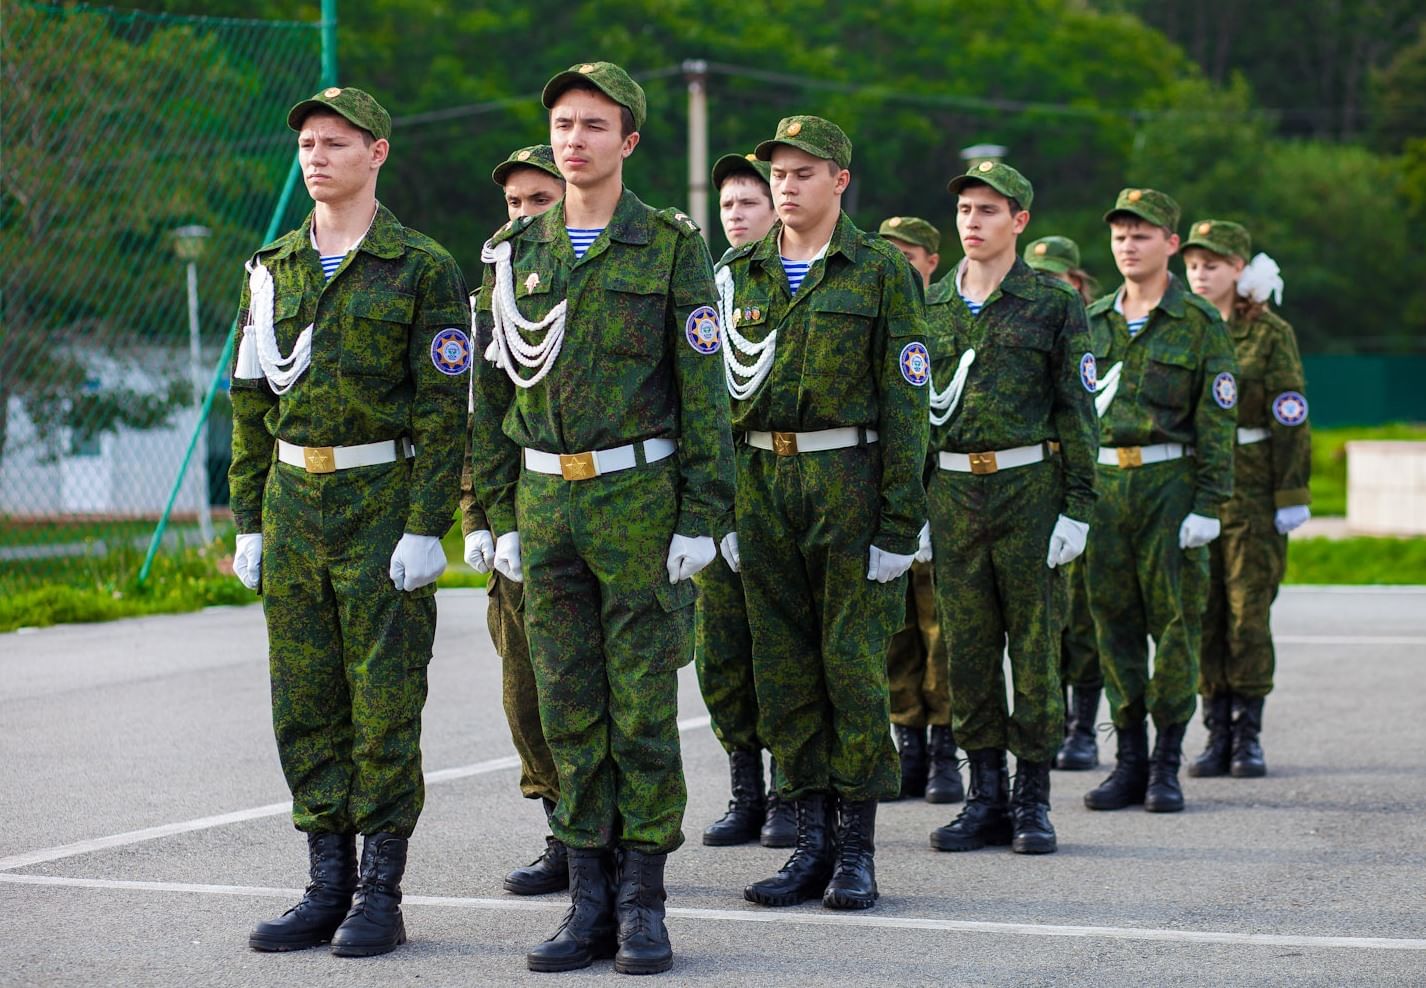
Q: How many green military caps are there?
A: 10